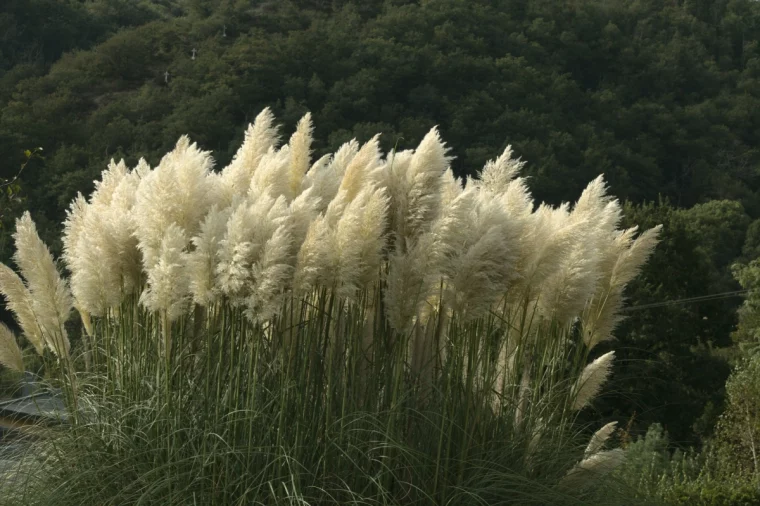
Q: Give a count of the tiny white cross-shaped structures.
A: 3